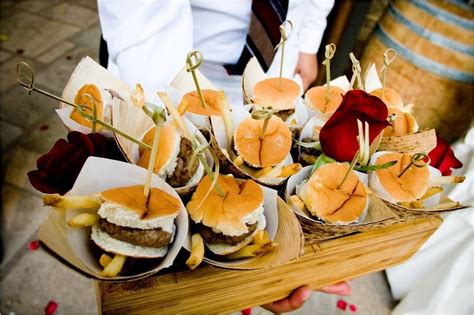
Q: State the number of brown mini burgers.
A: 12